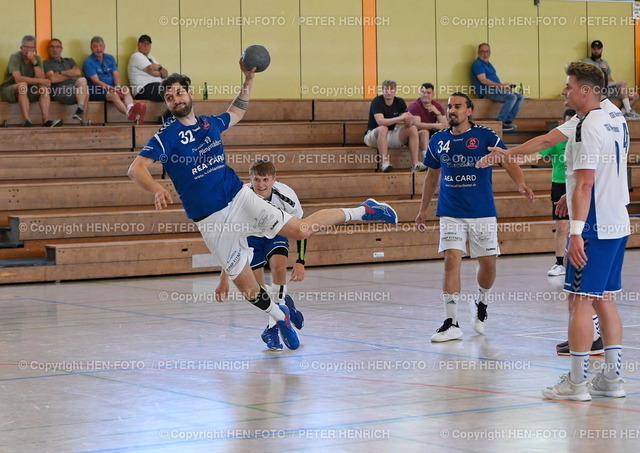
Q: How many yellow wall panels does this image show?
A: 11